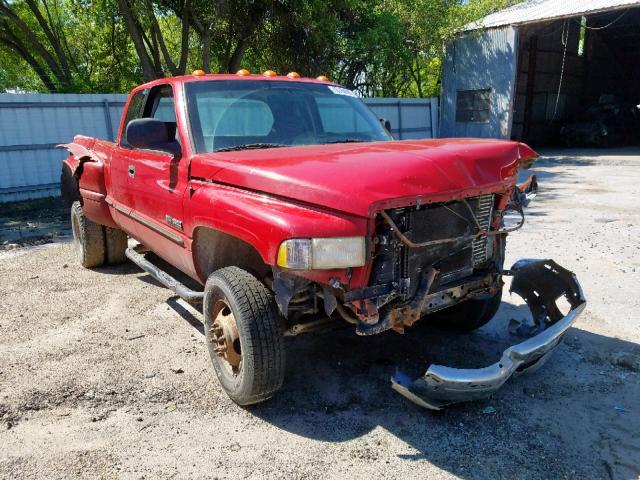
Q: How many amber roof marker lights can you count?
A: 5